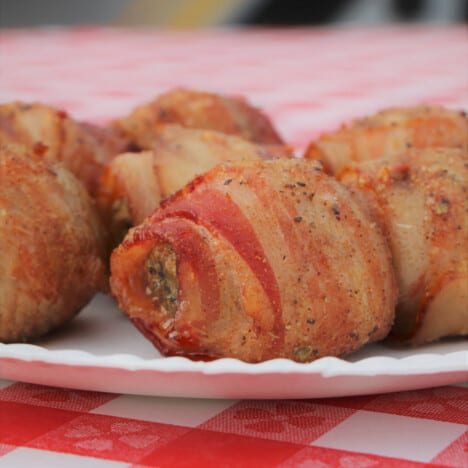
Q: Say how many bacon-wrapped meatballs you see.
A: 7